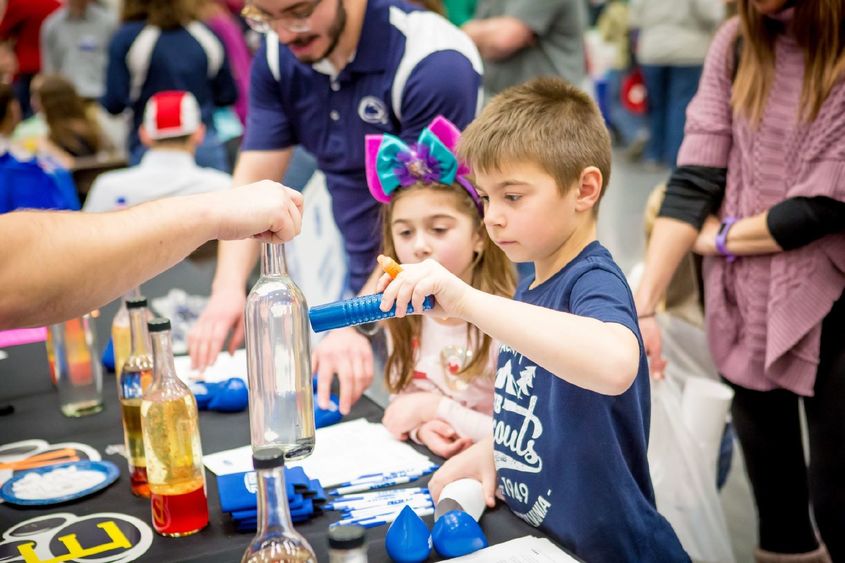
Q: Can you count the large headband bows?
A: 1